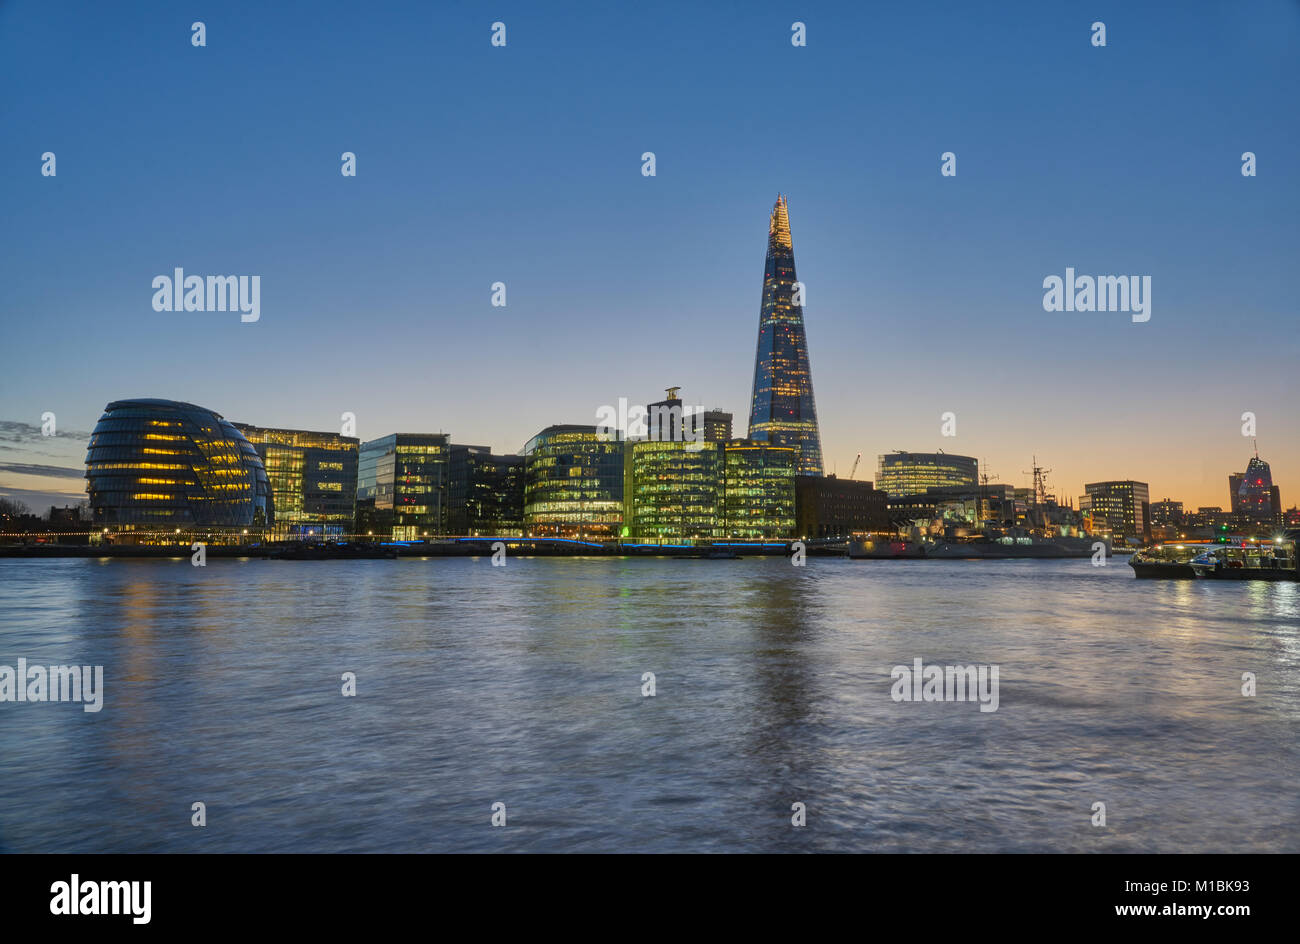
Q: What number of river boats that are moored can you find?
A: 2